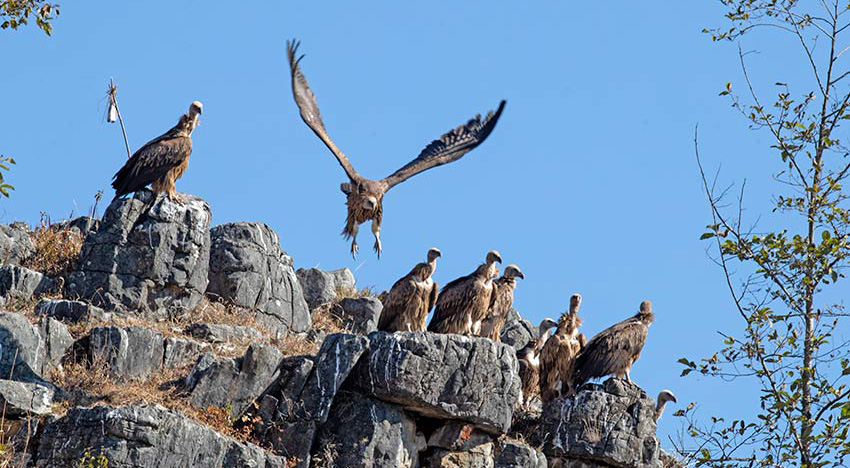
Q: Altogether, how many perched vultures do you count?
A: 8